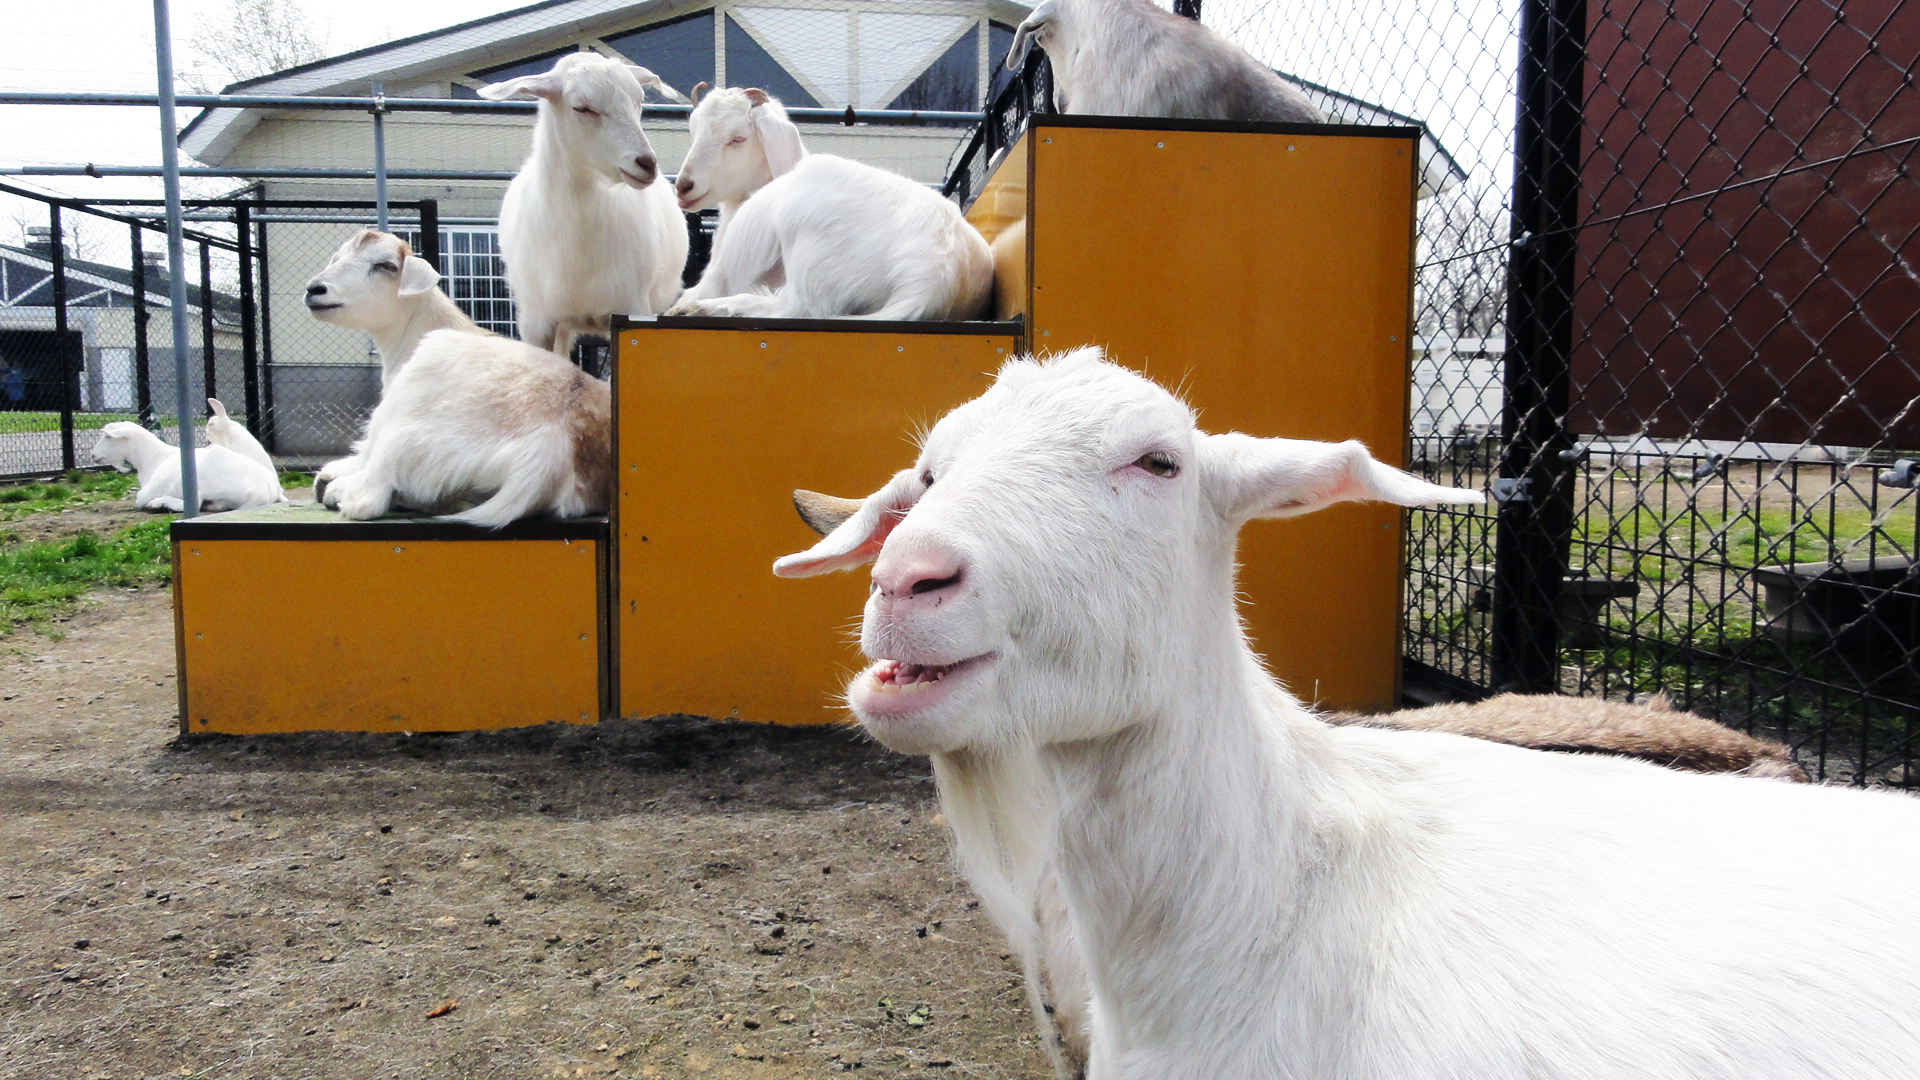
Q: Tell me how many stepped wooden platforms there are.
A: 3